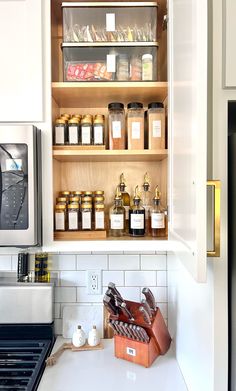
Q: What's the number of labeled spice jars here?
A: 11